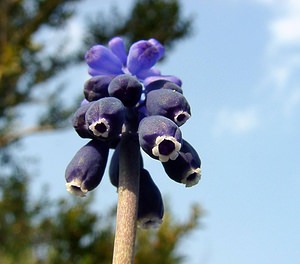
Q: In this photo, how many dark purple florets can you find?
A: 11